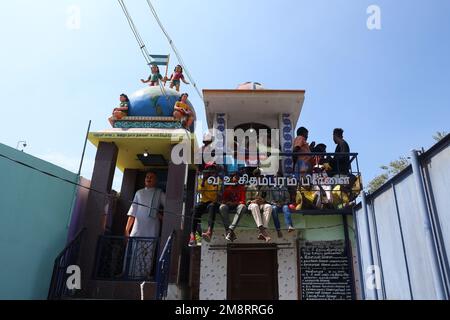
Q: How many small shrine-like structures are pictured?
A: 2